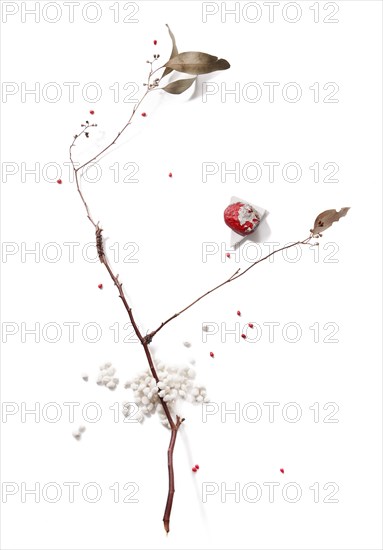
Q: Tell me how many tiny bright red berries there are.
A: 14